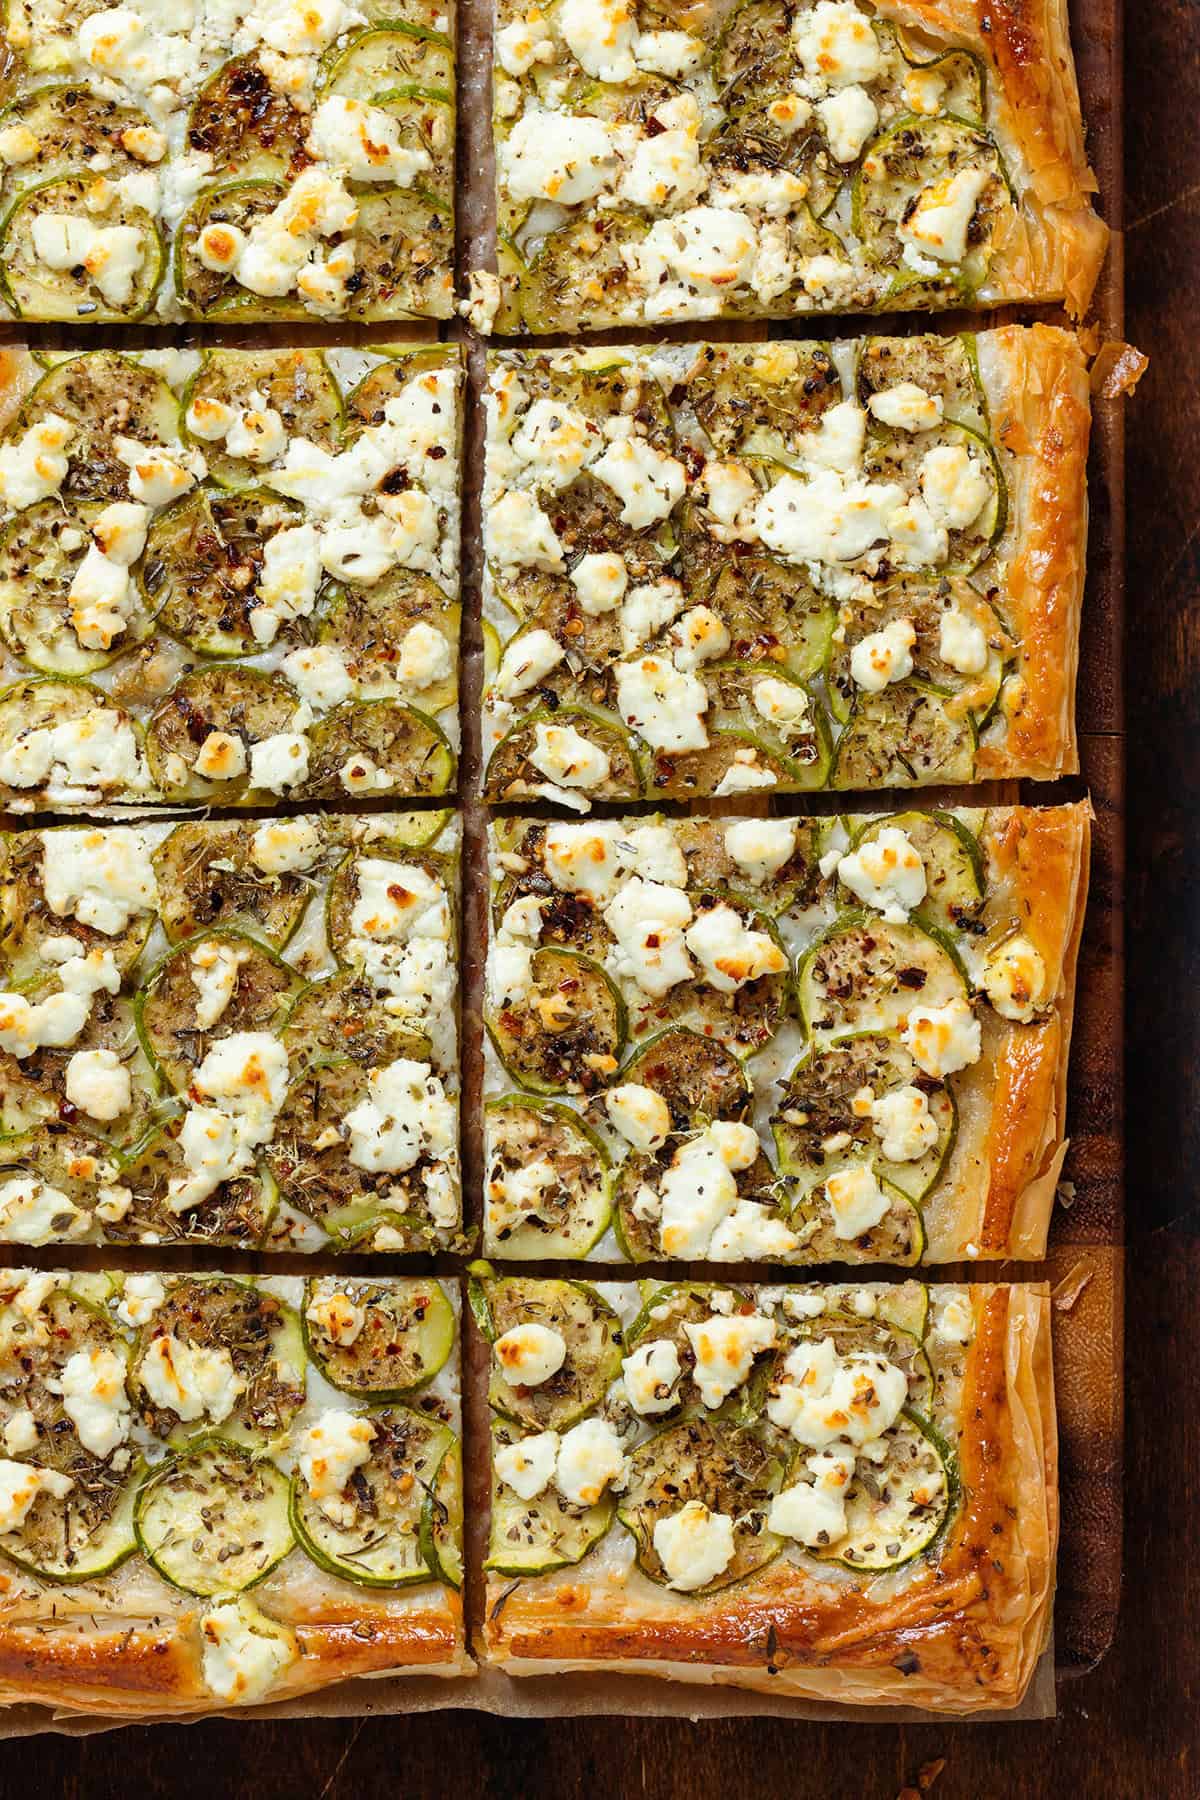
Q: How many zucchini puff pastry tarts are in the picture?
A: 8